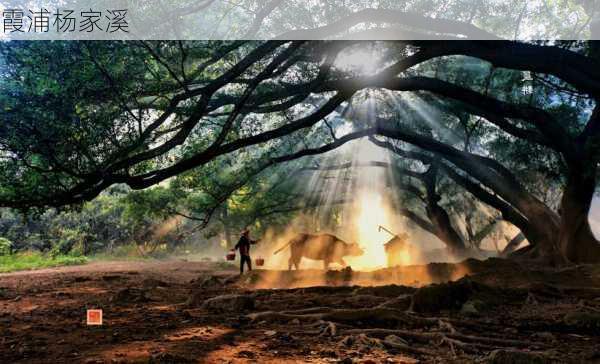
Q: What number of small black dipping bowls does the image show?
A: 0